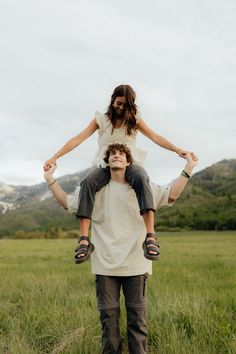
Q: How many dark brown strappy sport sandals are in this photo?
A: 2